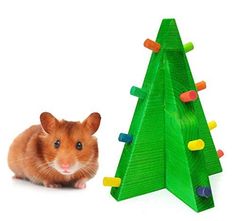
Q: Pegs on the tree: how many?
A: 11